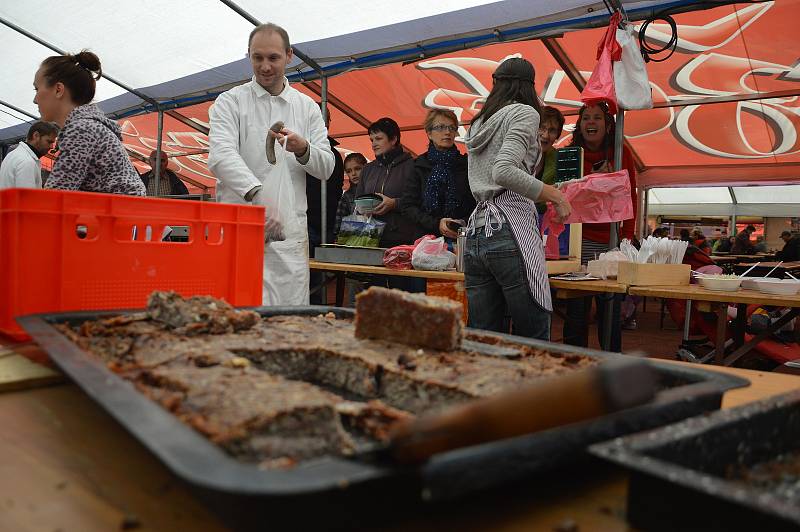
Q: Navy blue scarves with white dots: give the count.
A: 1